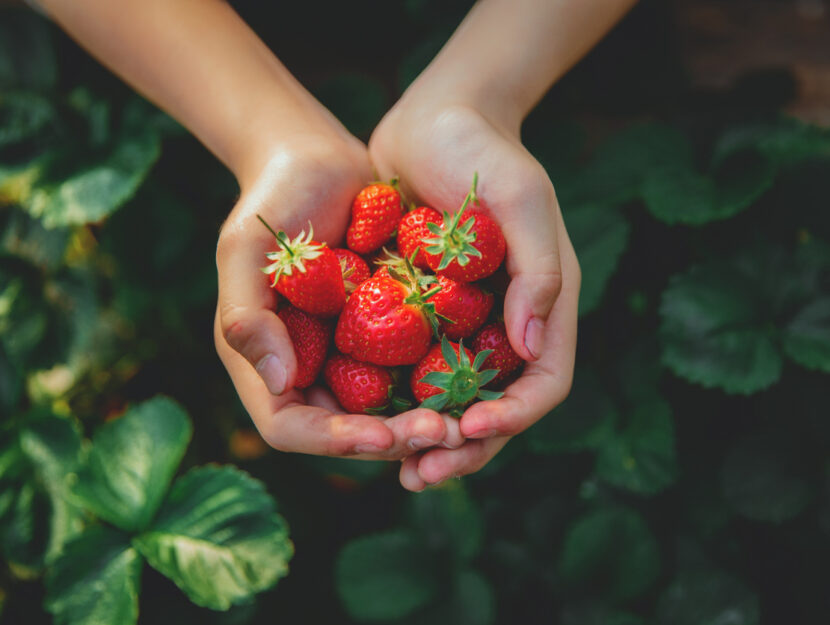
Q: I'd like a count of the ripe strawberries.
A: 12